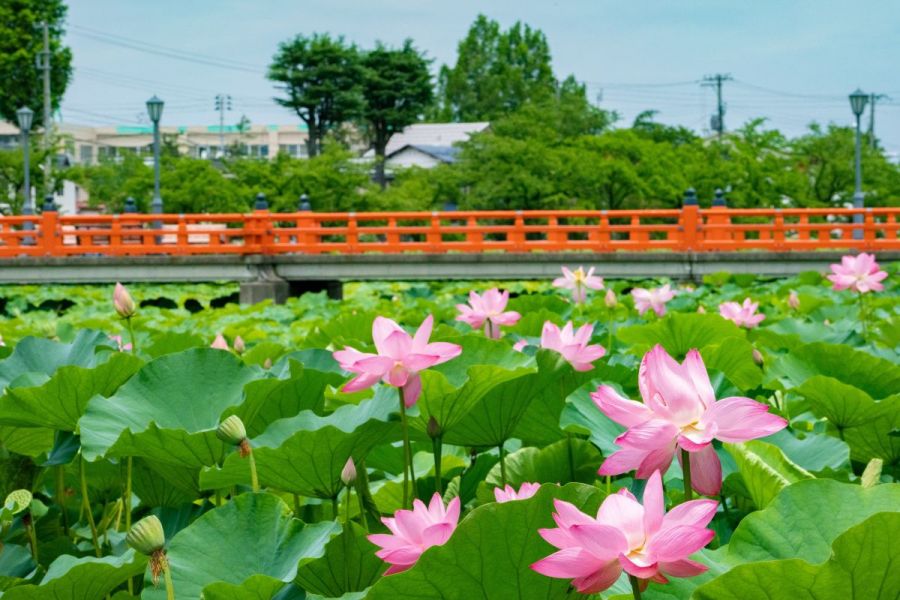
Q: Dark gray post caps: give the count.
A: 6